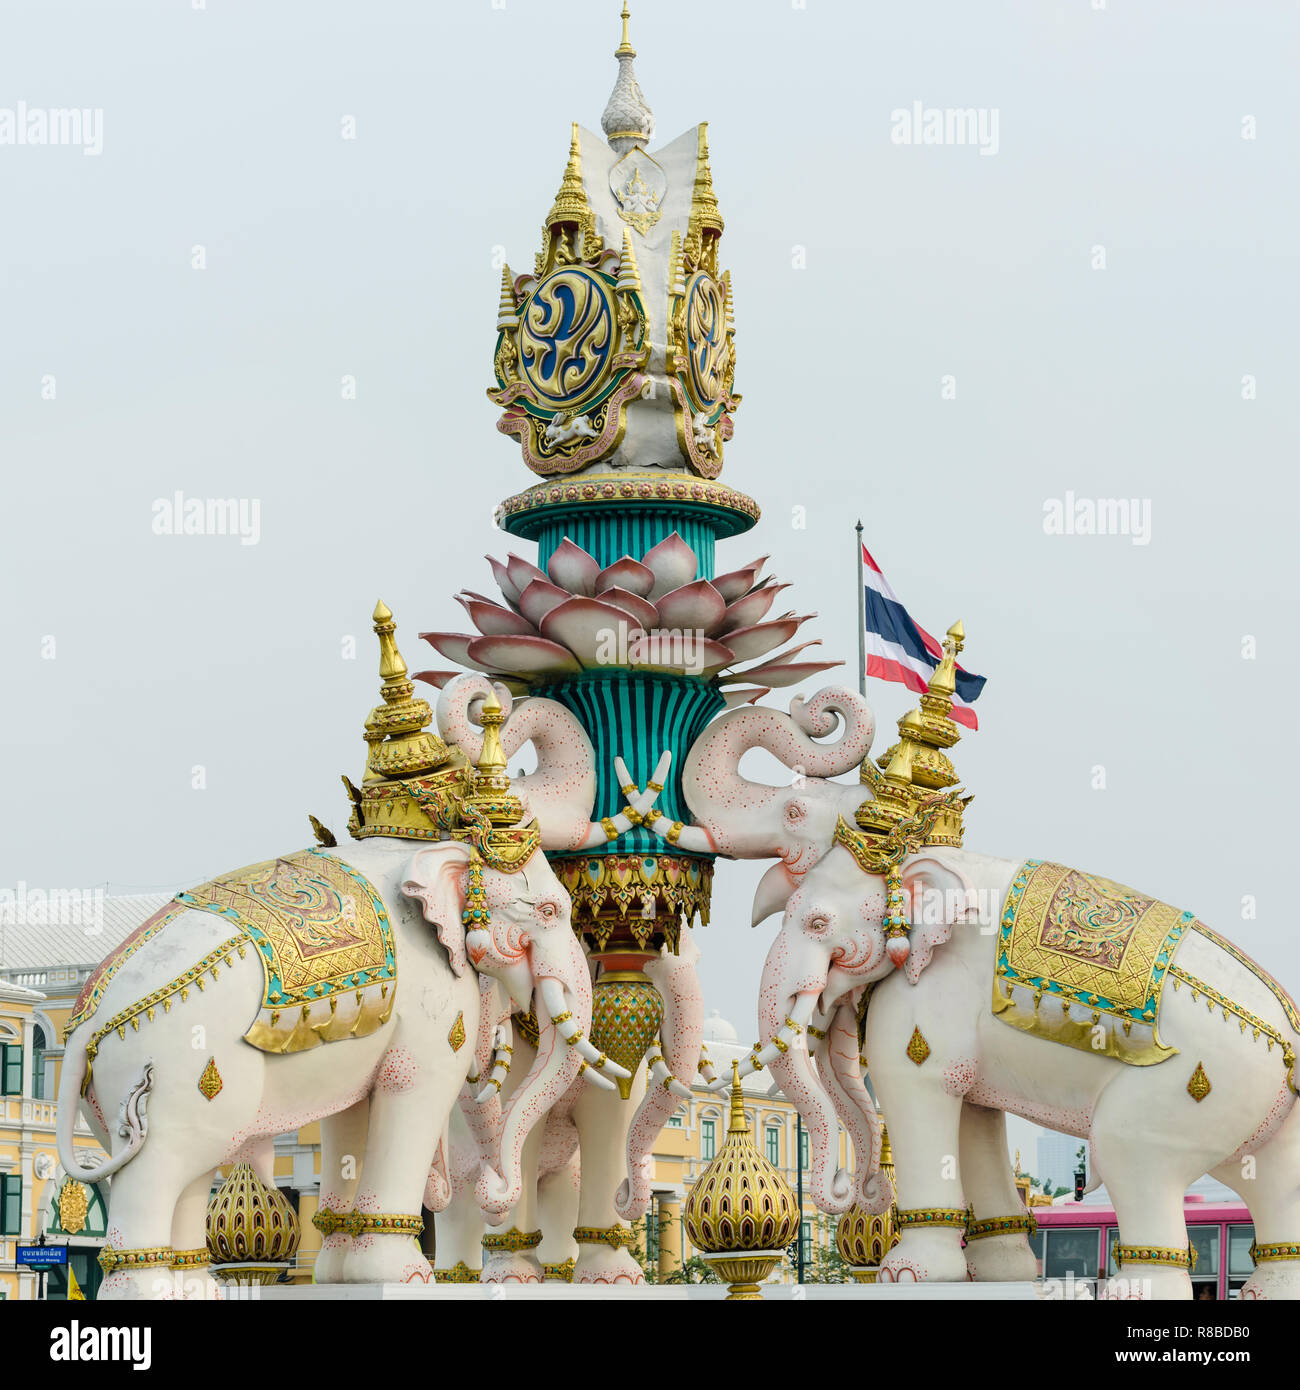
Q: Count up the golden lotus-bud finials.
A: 3